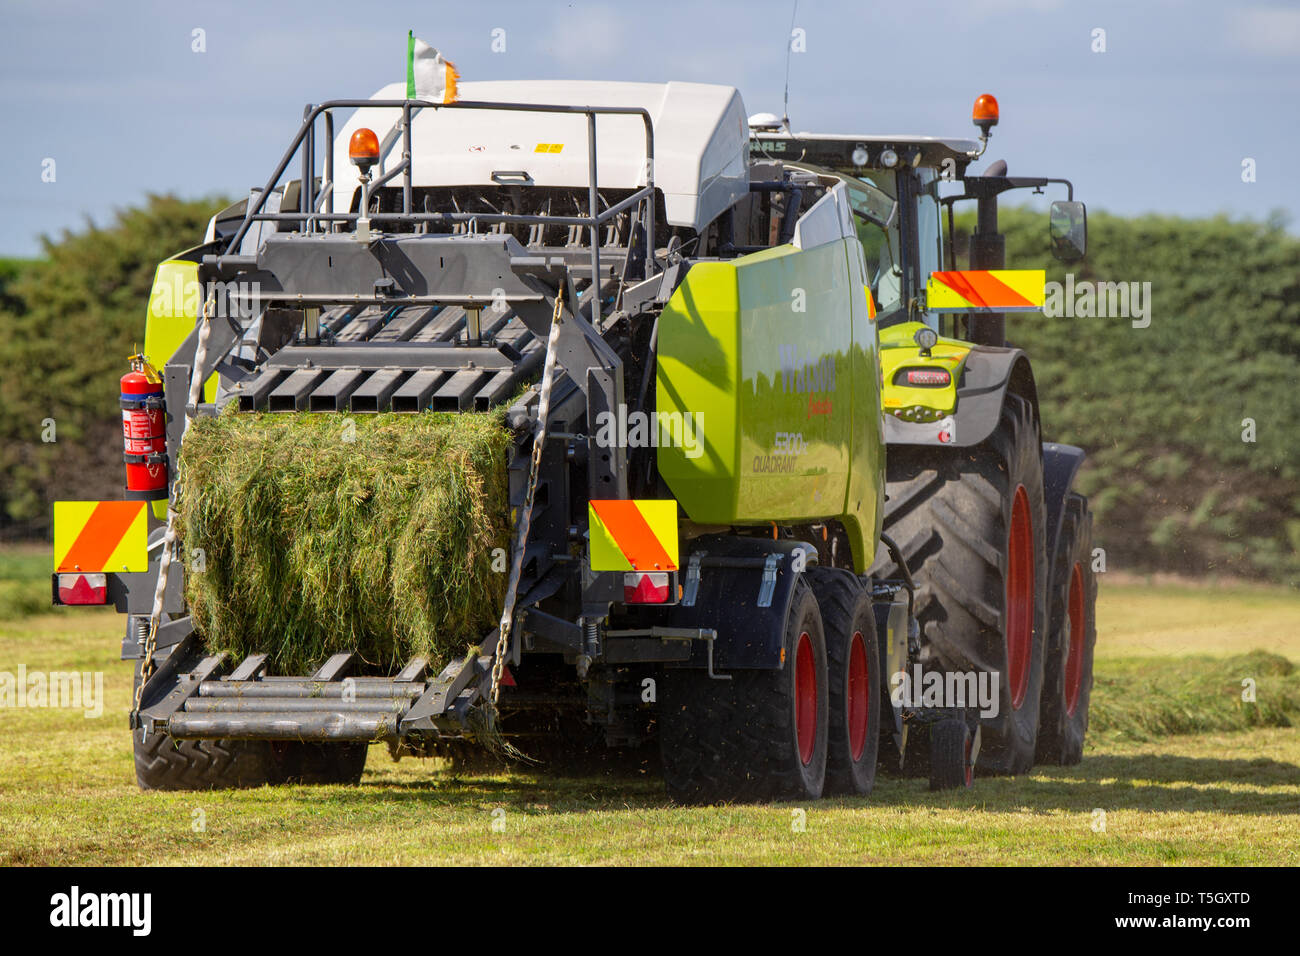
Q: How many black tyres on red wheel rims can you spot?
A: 5